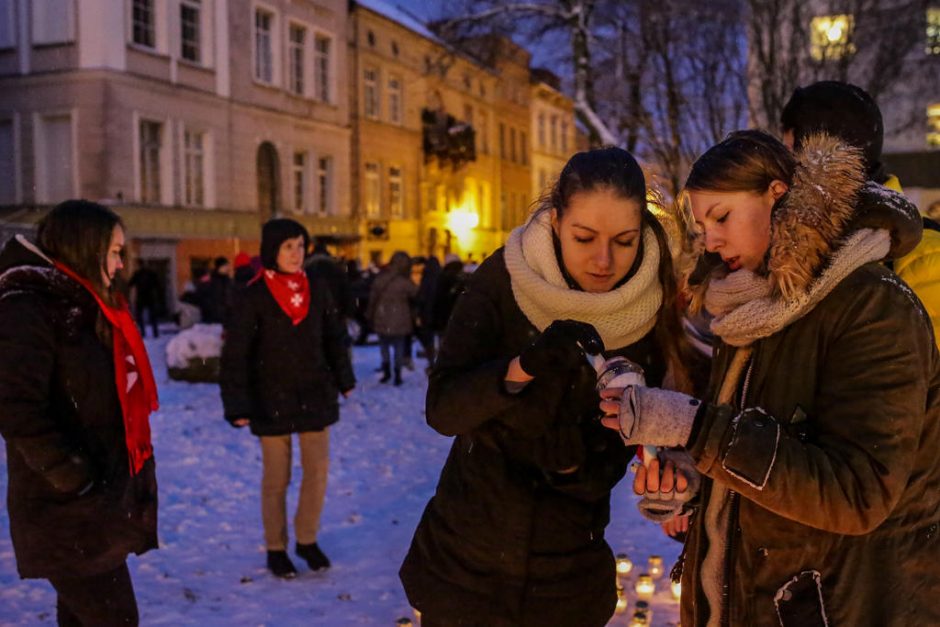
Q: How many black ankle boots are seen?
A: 2